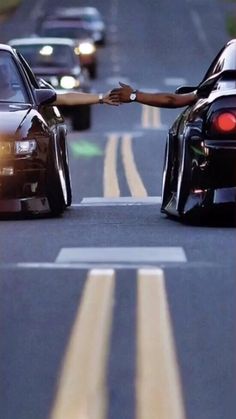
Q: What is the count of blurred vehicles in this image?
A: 3